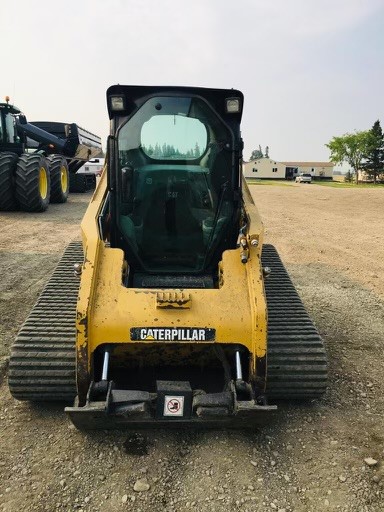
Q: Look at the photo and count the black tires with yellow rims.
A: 2